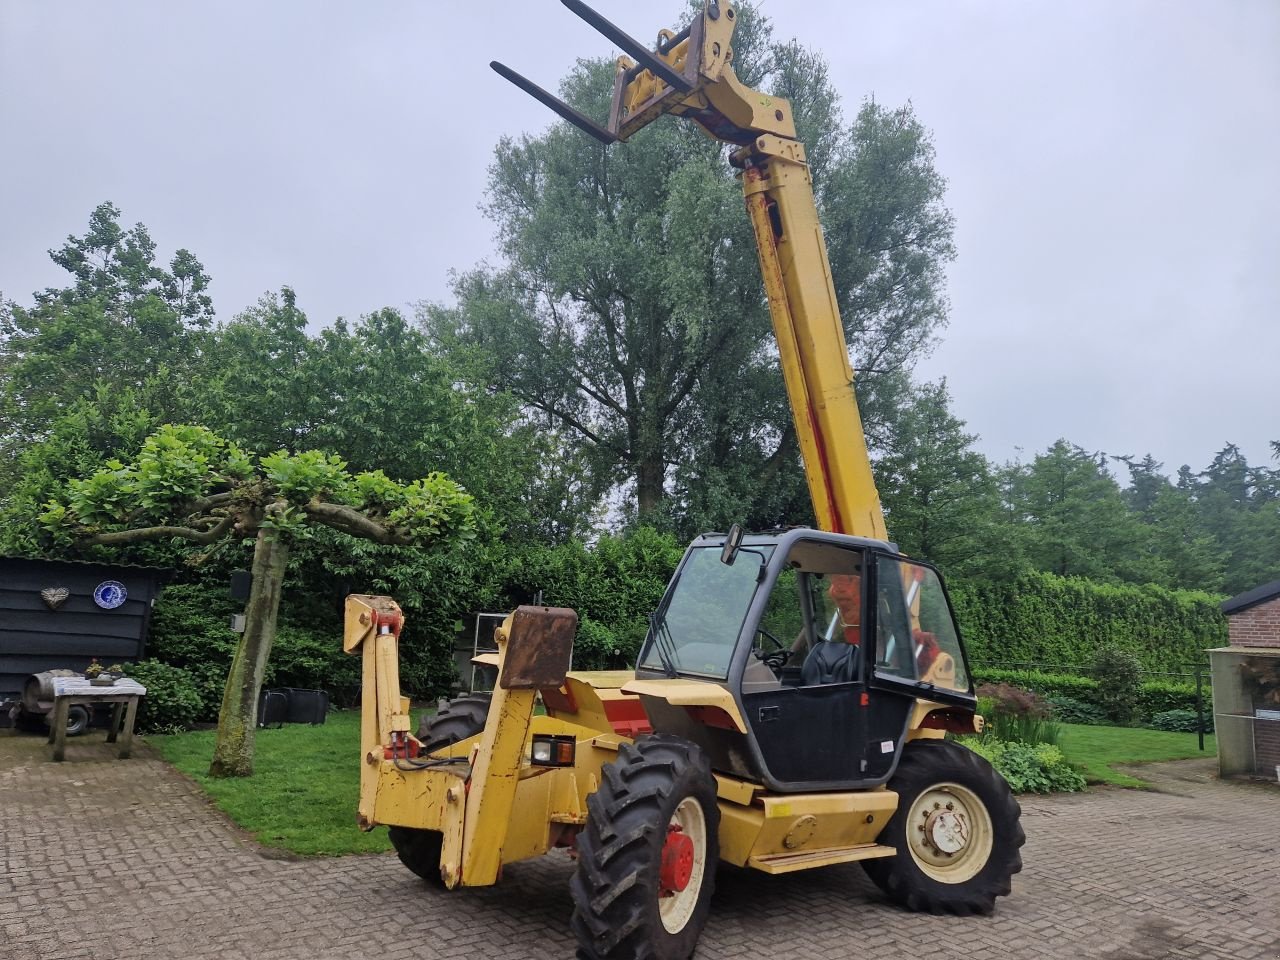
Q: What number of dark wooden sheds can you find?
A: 1